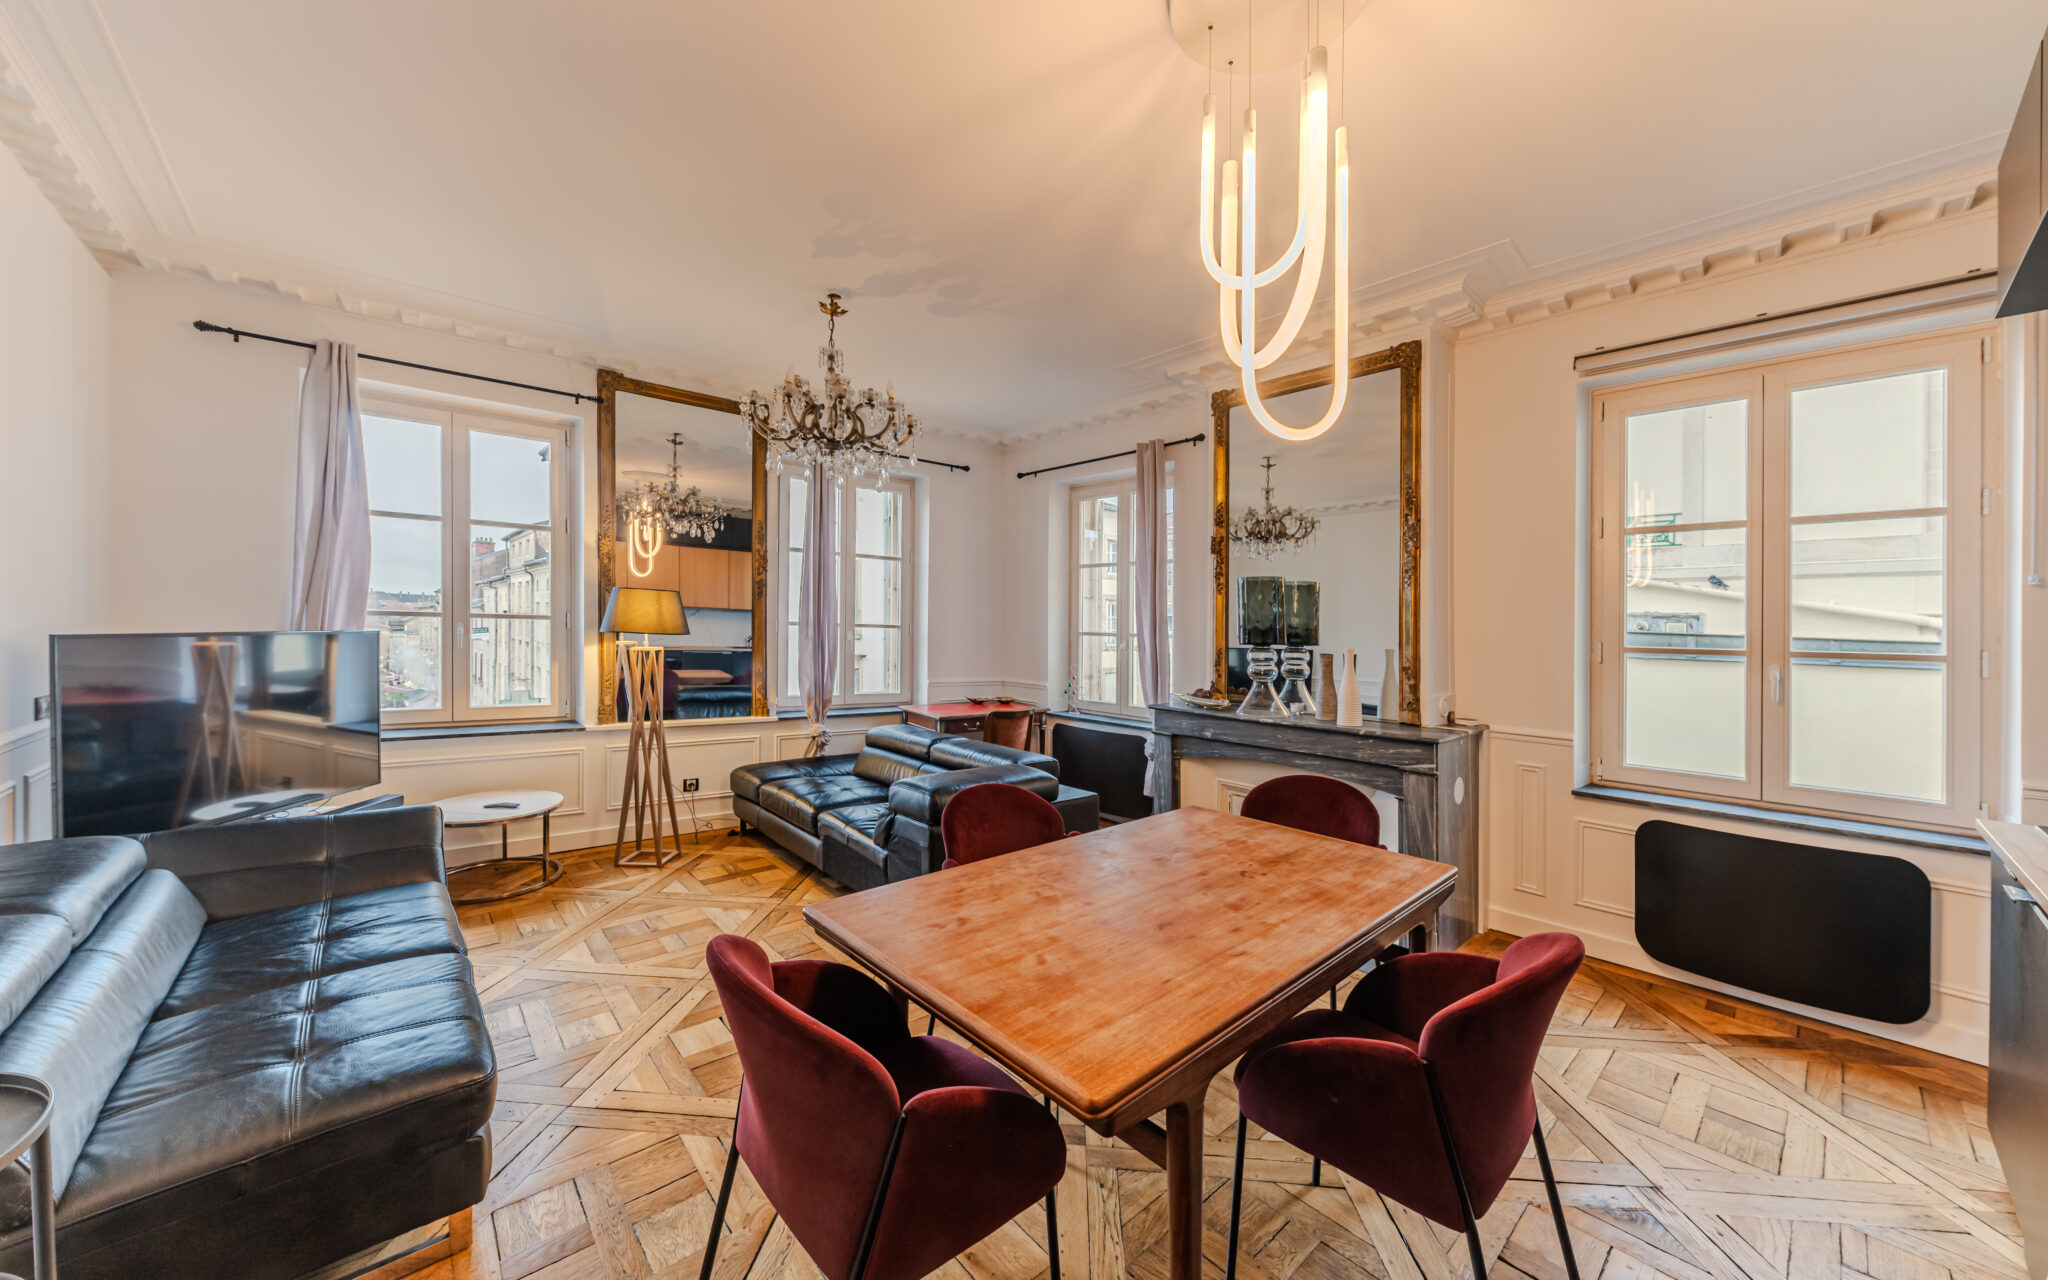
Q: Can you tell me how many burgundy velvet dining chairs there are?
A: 4